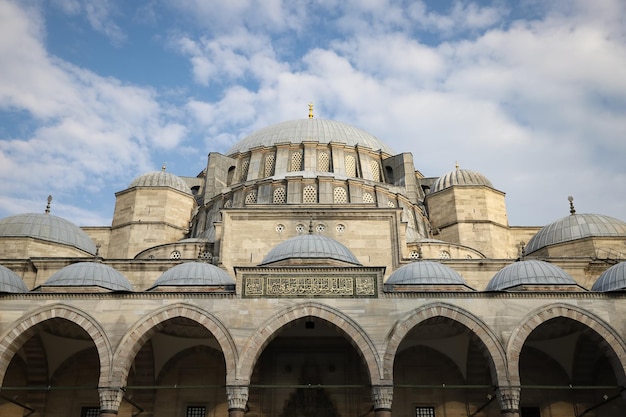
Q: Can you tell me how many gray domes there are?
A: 12